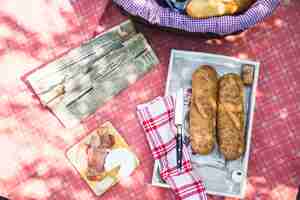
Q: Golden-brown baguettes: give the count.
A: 2